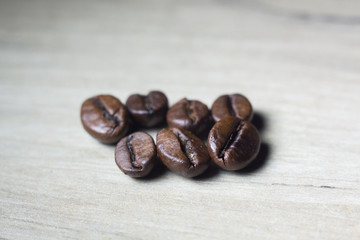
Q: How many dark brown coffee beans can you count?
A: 7